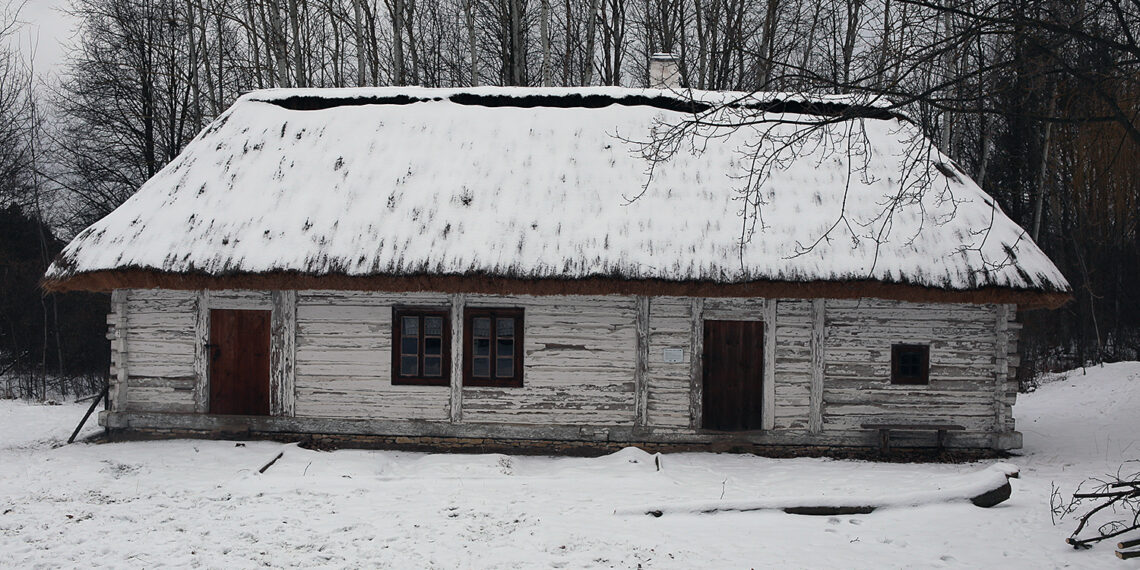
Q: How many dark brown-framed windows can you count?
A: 3